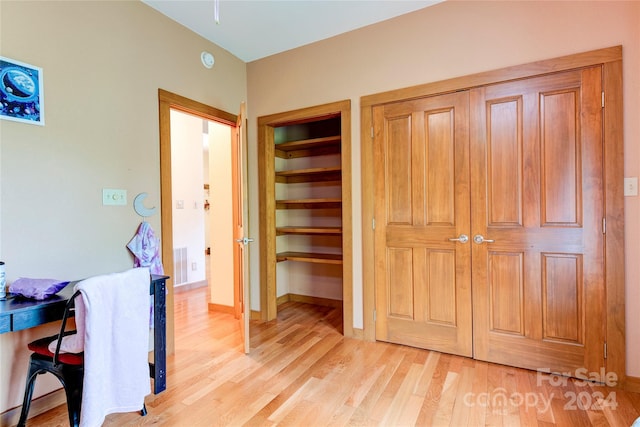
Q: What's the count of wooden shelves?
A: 5